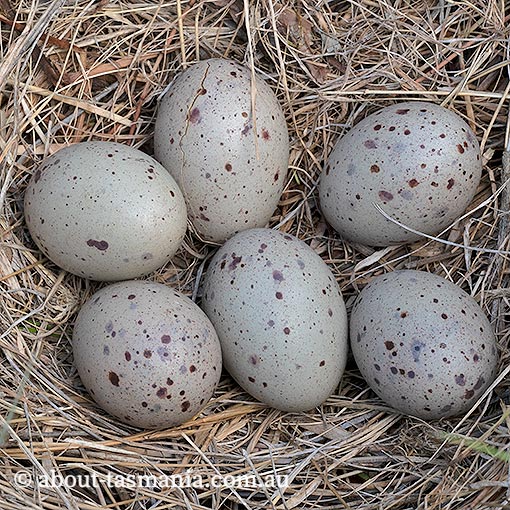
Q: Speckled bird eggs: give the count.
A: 6